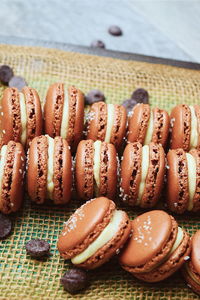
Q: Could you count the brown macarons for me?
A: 13